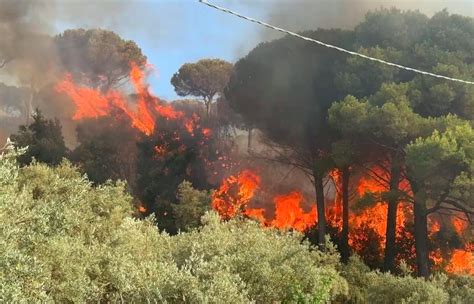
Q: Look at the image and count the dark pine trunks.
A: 4